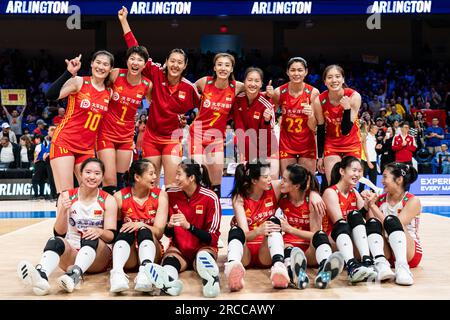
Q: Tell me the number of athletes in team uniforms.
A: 14